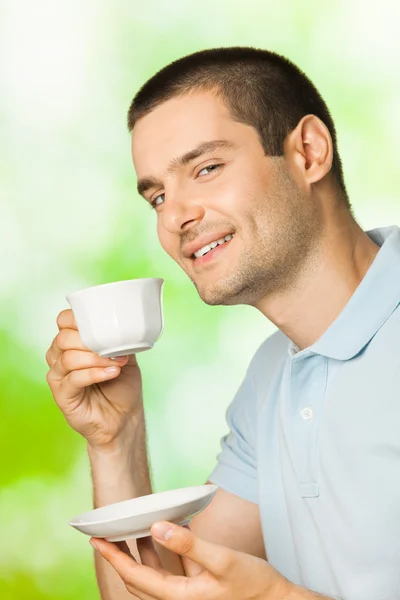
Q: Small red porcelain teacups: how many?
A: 0